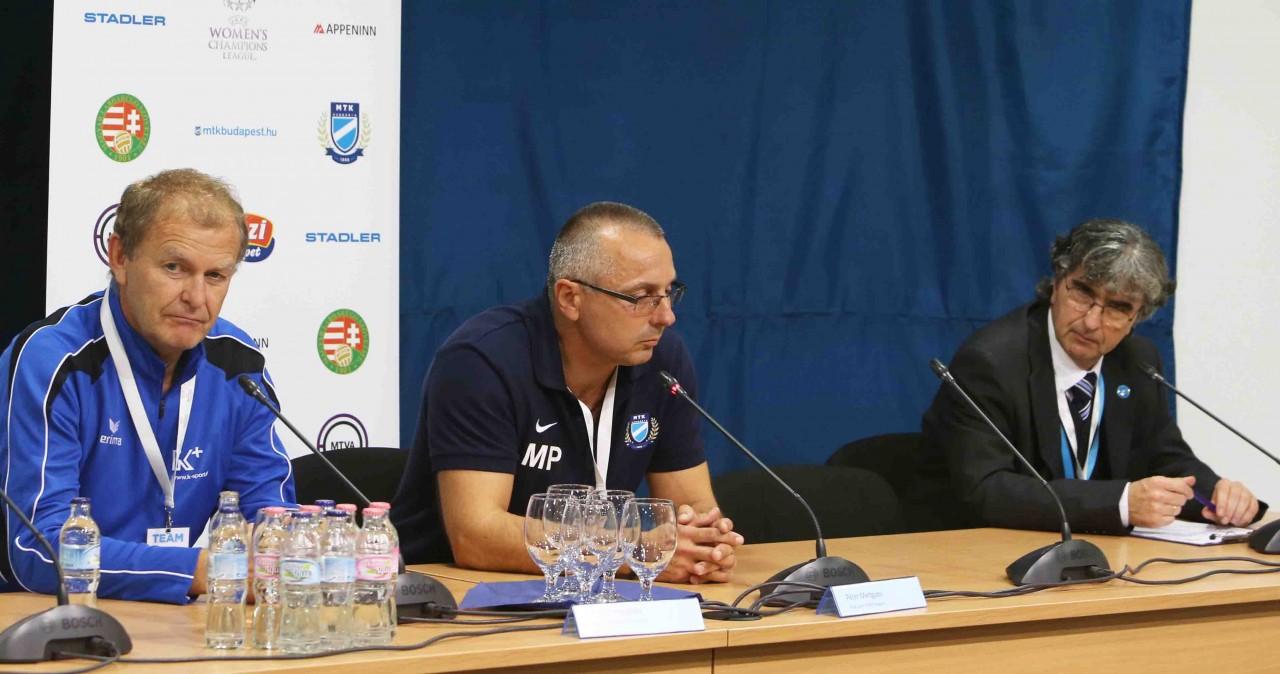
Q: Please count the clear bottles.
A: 11